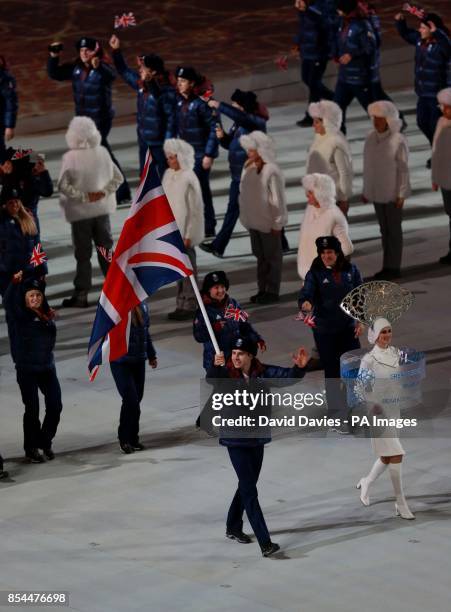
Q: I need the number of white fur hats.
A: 7